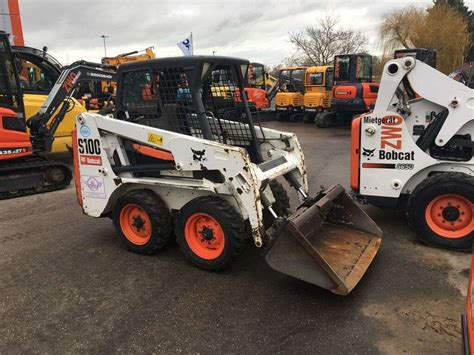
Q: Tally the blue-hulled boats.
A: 0